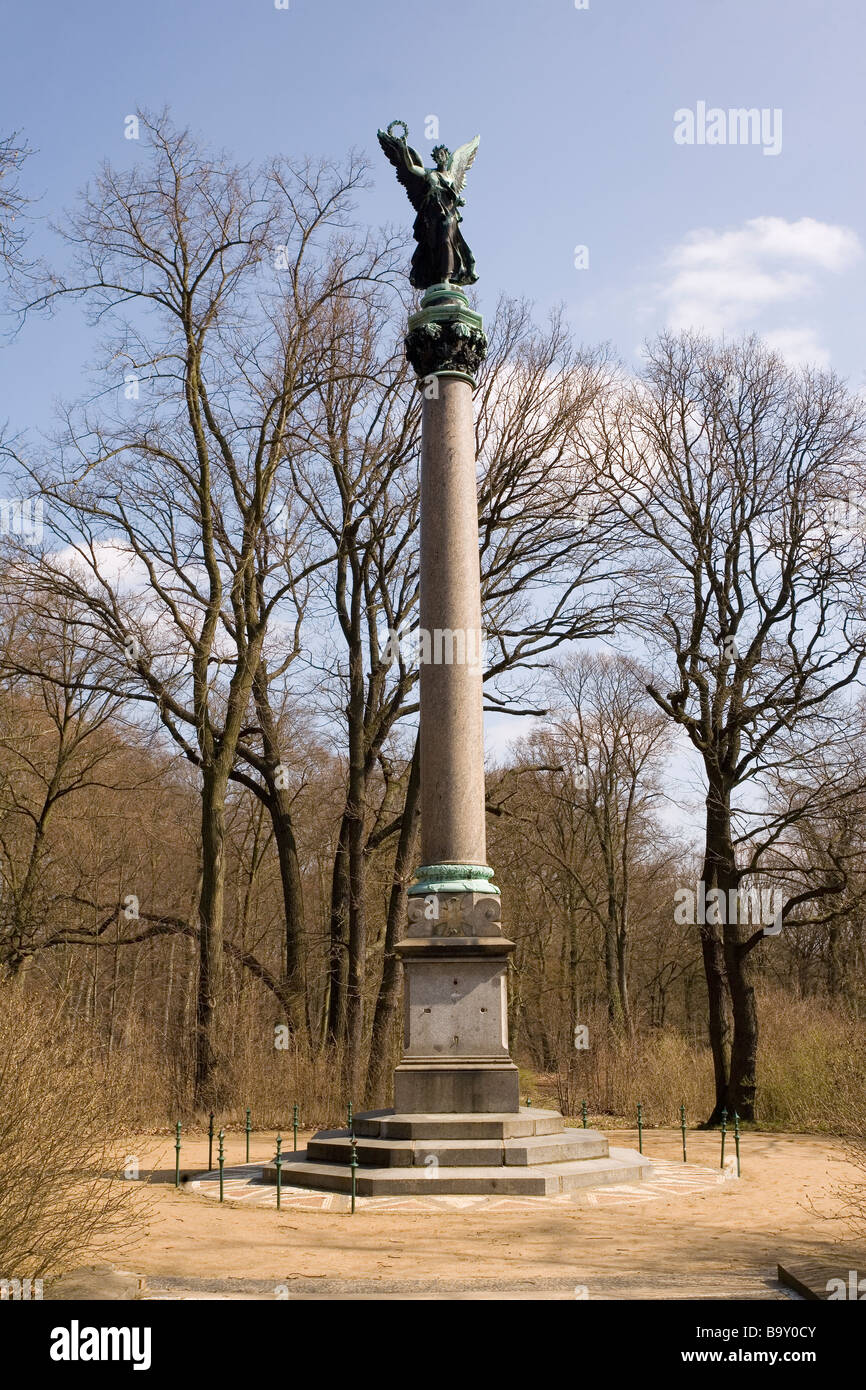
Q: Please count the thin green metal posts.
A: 14